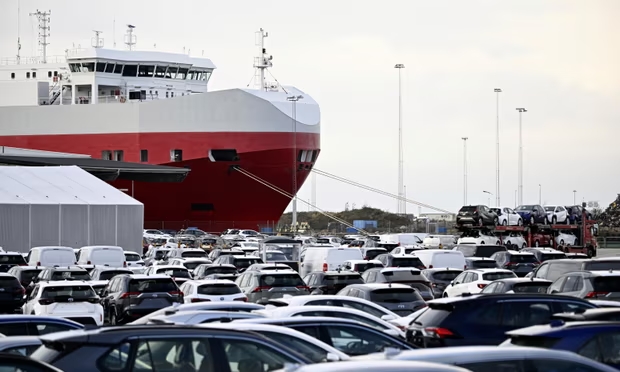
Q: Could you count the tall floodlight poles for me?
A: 5